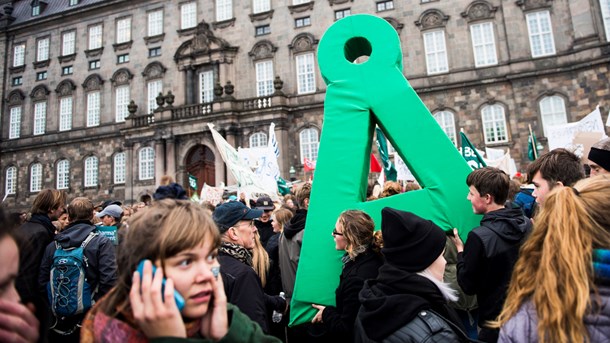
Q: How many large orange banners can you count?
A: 0